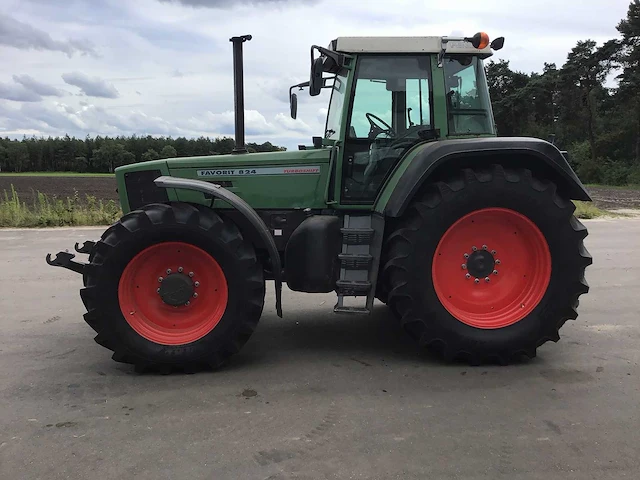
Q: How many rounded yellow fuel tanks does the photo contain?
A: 0